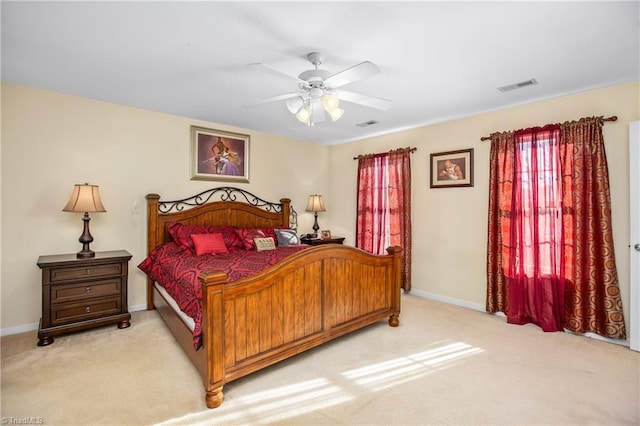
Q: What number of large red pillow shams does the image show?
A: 2